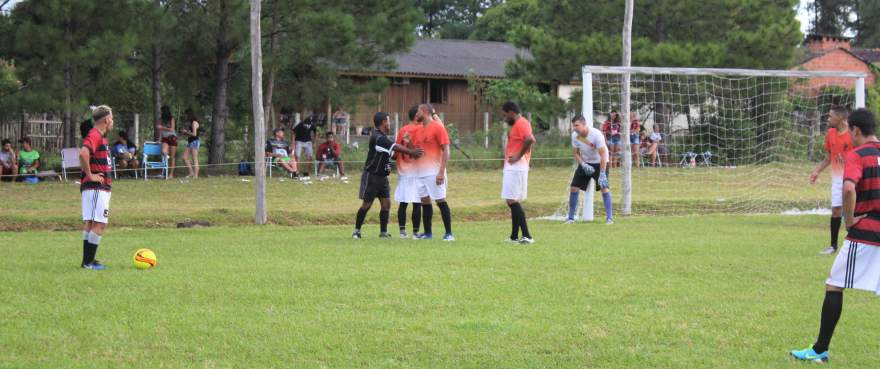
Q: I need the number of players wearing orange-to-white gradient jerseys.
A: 4